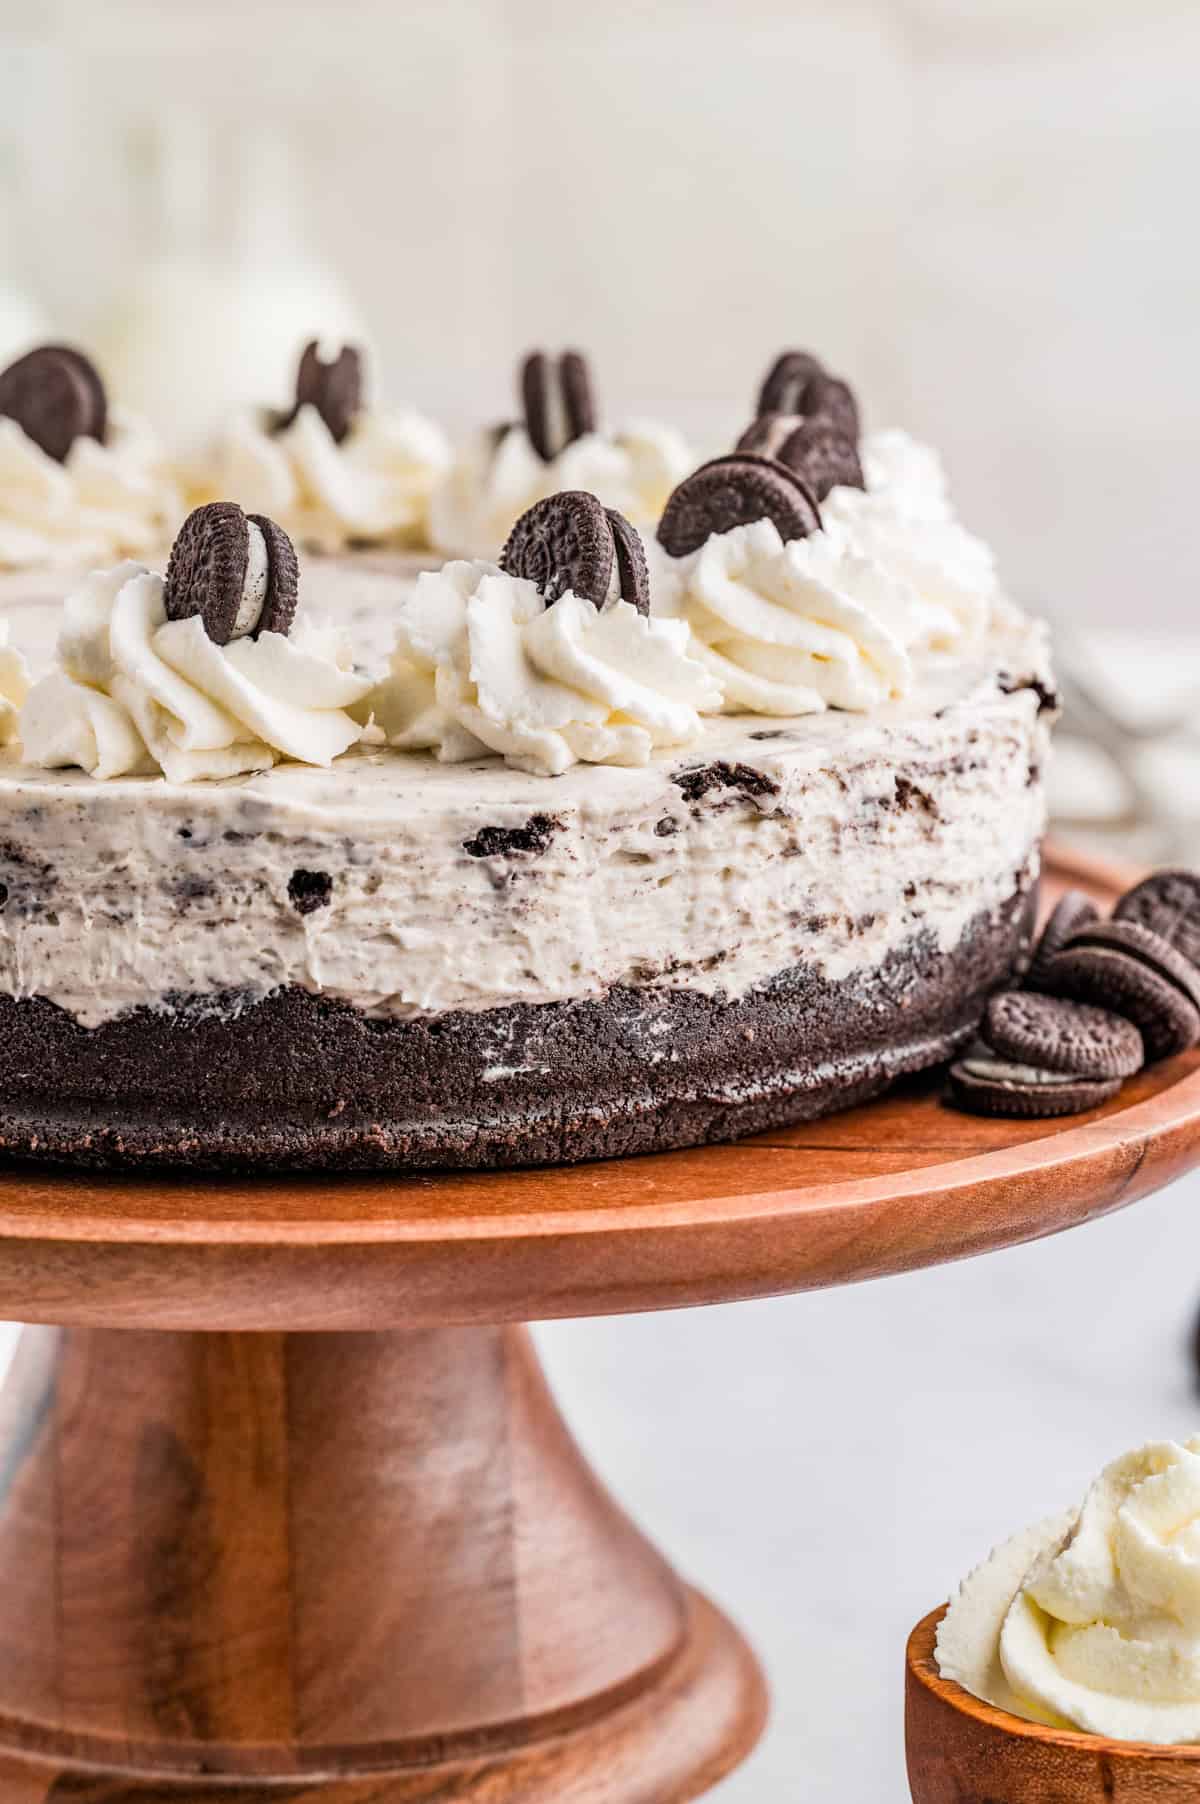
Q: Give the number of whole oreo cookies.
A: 12